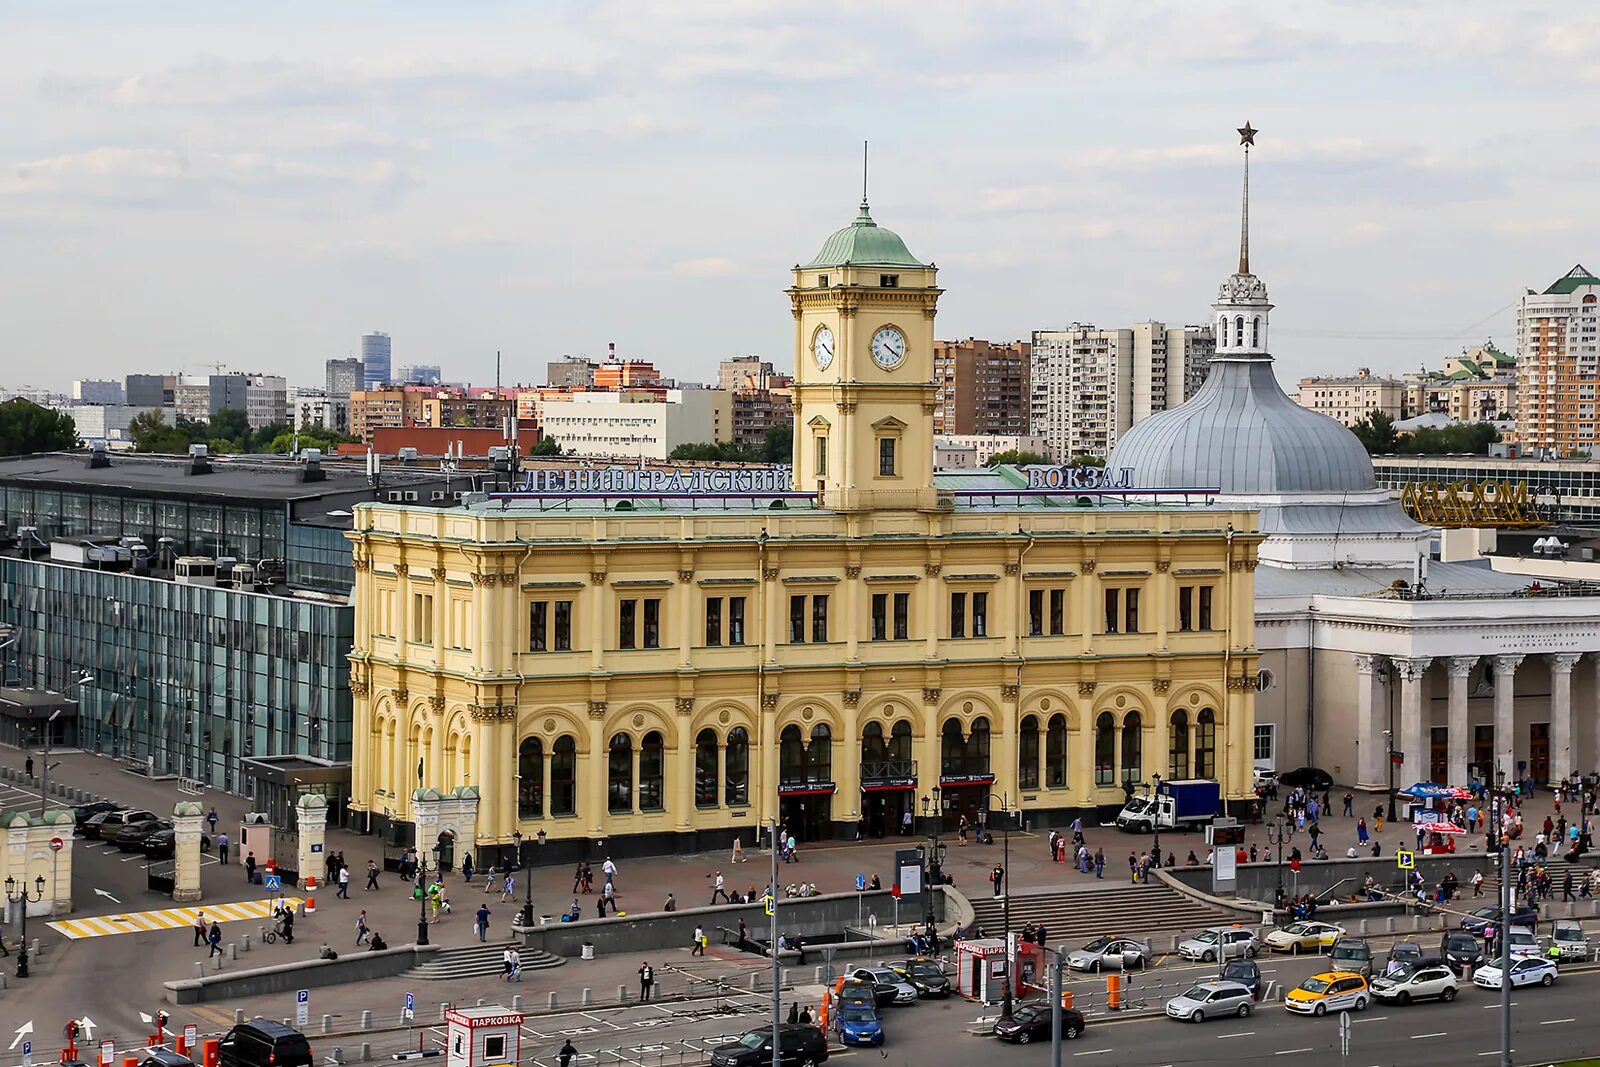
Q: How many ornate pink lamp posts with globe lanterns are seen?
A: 0